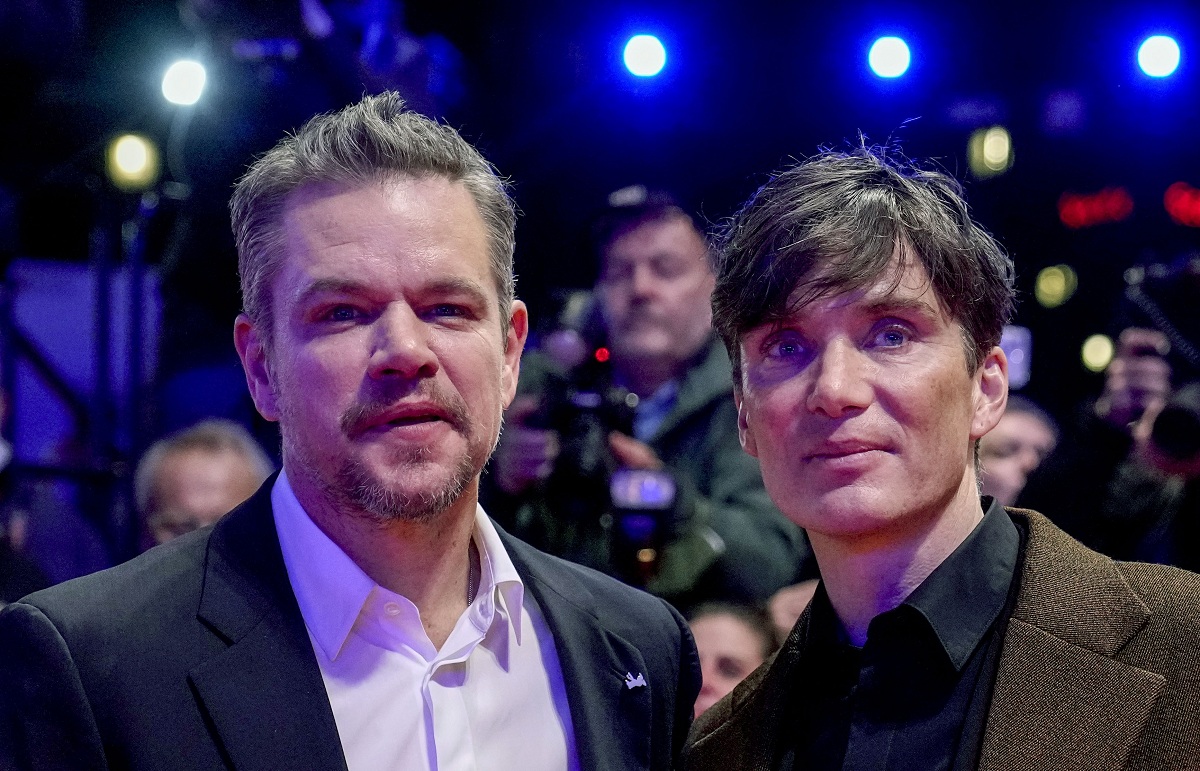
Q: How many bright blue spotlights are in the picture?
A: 3